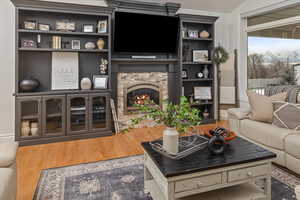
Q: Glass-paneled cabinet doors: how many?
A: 4